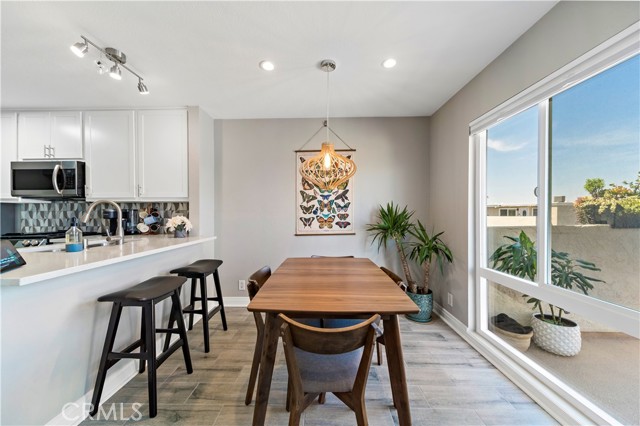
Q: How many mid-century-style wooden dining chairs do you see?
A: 4